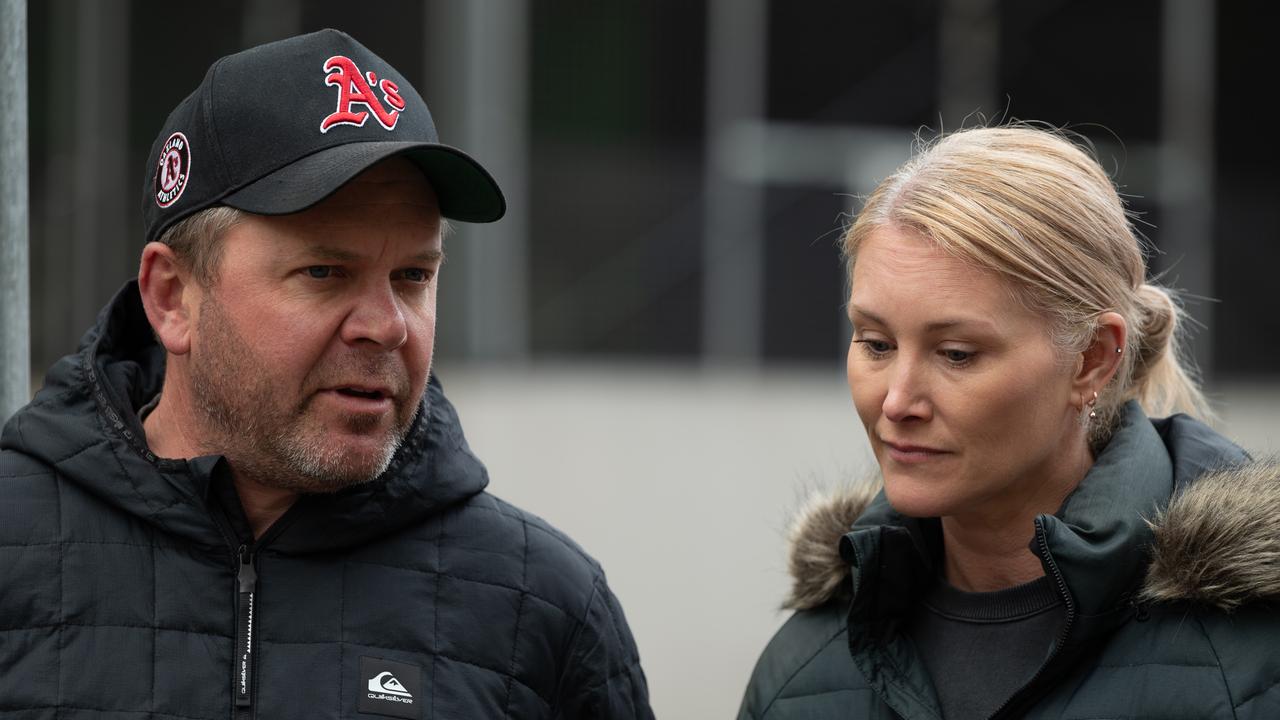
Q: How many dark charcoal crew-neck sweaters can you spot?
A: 1